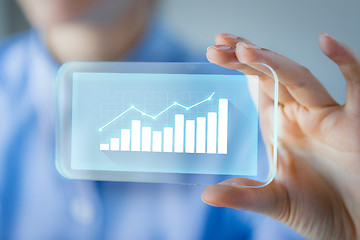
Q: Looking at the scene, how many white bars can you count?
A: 12